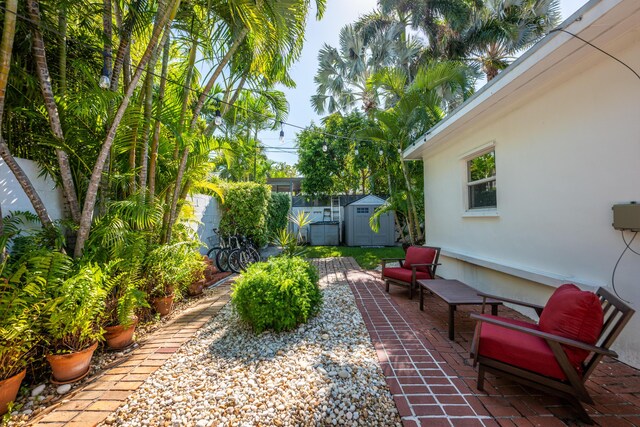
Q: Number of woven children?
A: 0